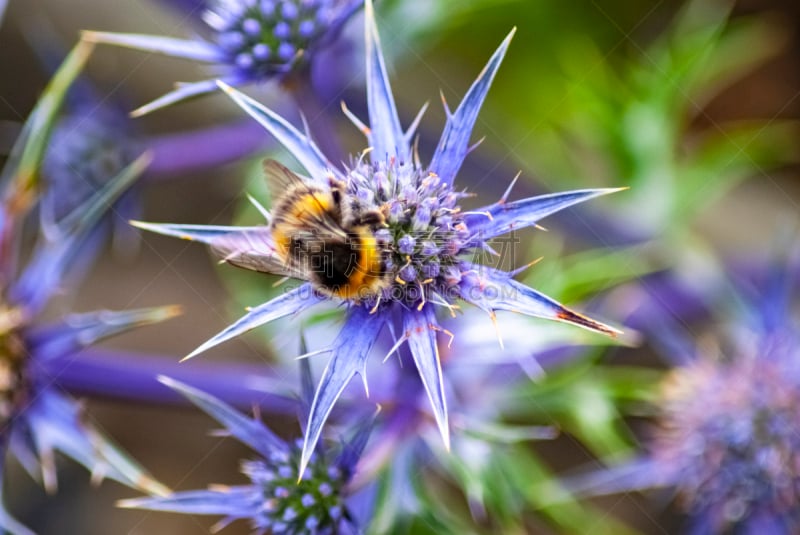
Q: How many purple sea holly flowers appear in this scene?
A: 6